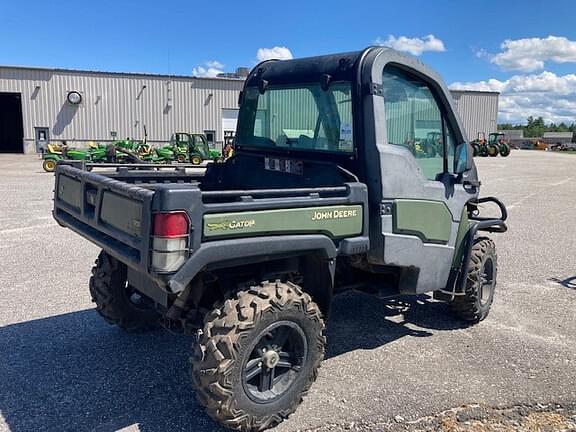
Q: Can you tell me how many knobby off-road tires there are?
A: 3